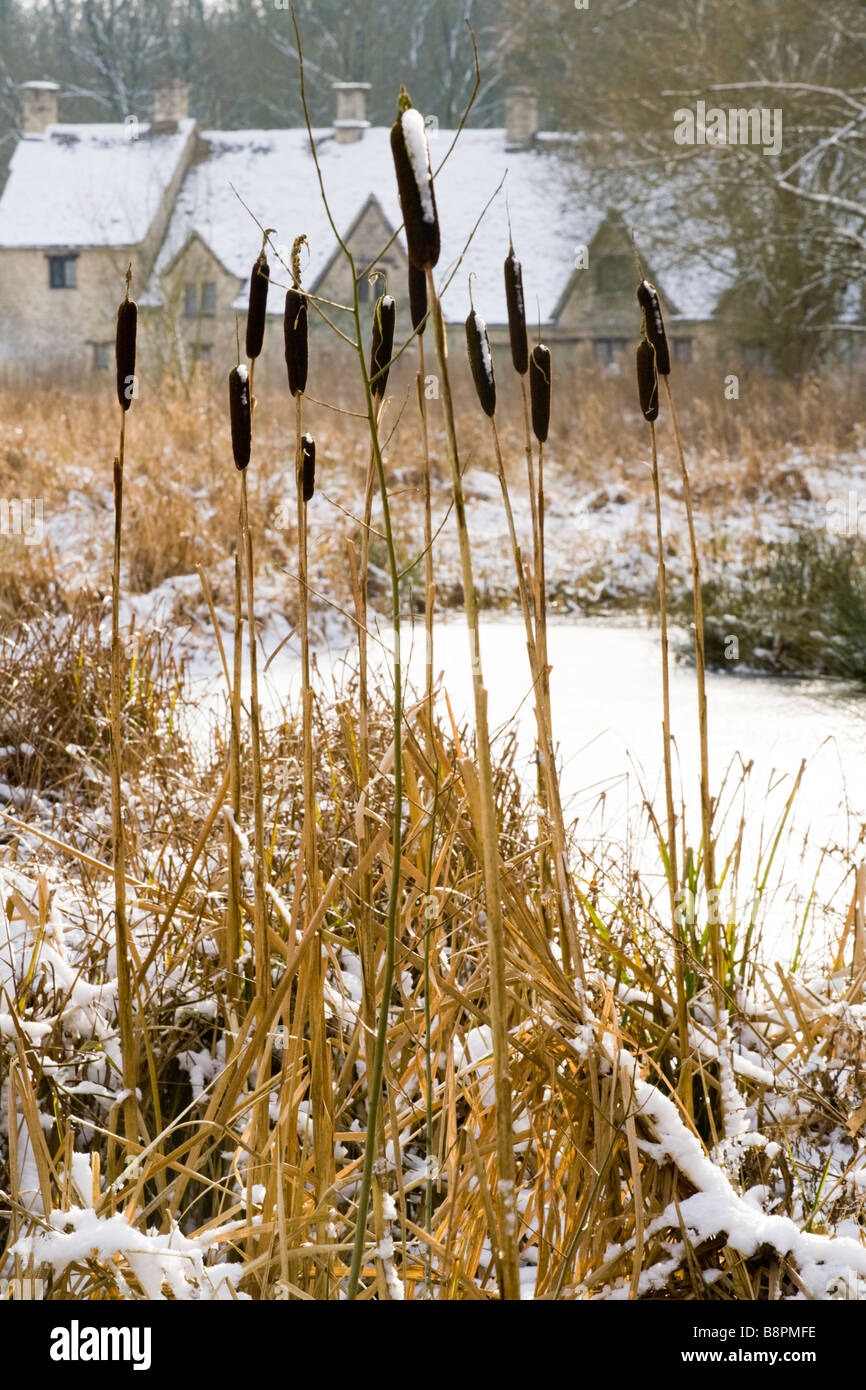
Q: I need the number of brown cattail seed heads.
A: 13